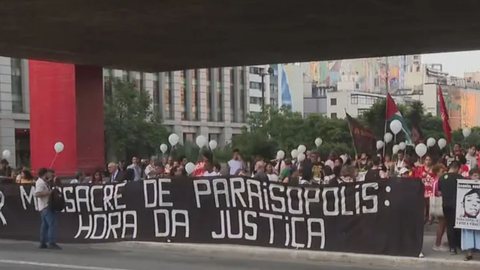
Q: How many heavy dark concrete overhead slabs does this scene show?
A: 1